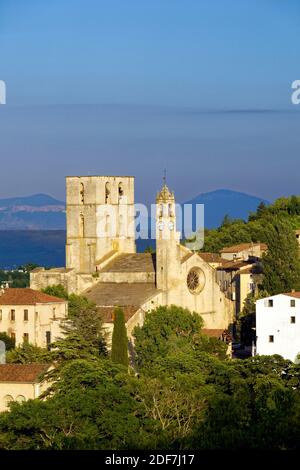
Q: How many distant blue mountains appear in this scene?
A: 2